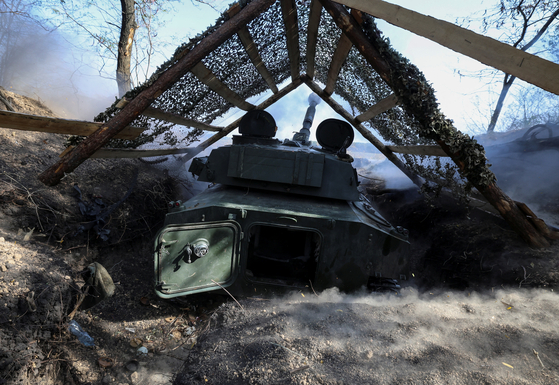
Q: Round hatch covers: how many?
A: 2